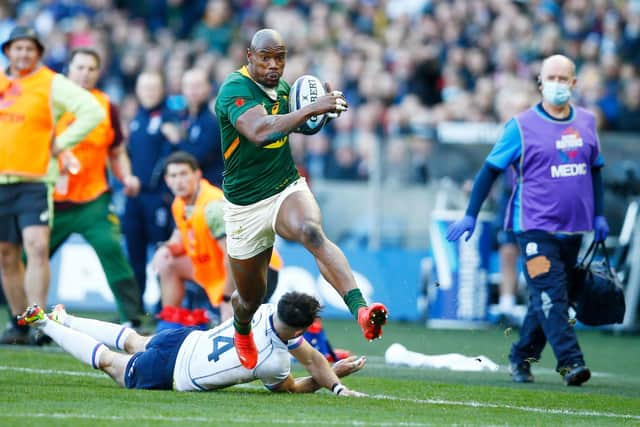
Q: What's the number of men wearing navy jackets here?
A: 2